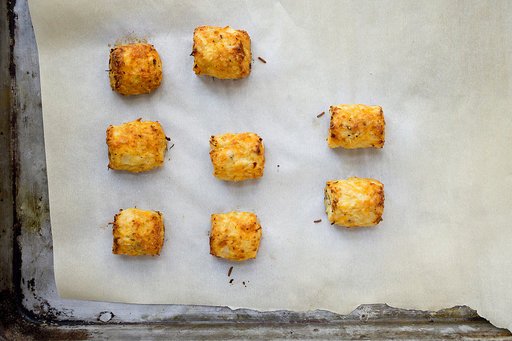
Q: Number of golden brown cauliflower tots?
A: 8